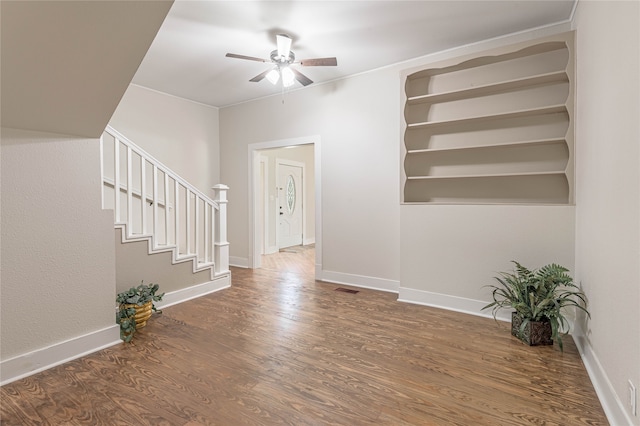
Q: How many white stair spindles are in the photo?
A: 11